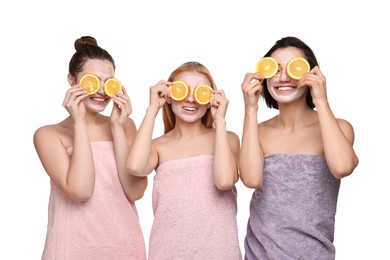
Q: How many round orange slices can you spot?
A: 6